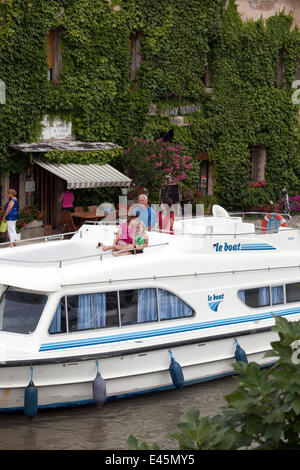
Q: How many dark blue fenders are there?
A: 3